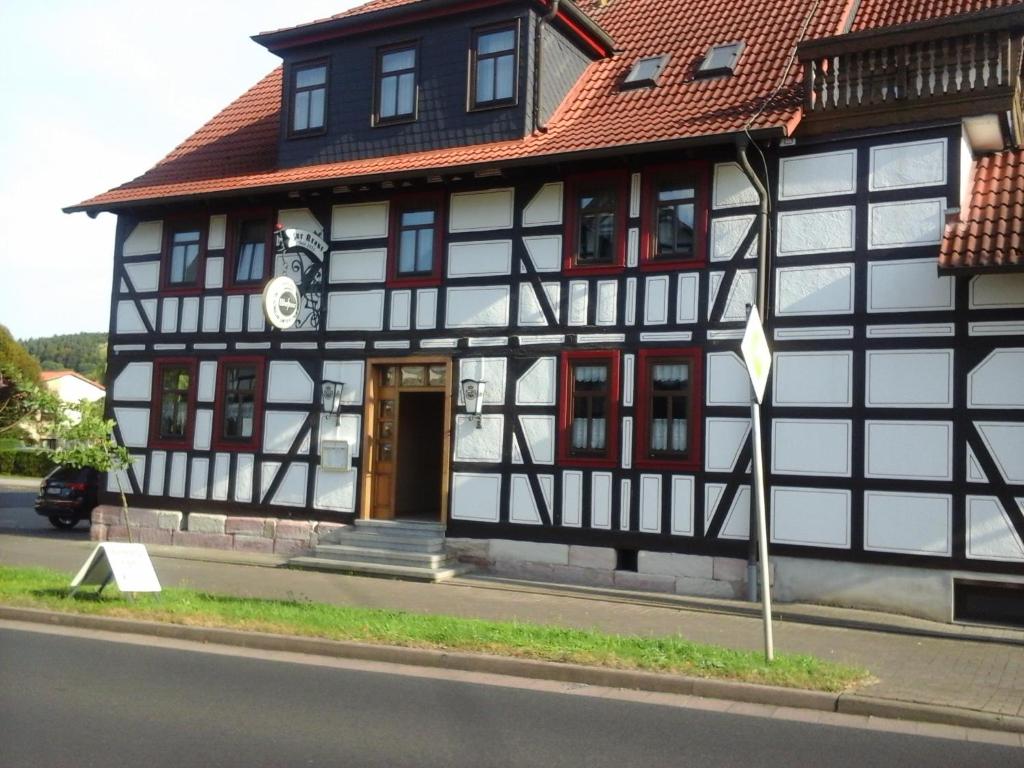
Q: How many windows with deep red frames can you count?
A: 9